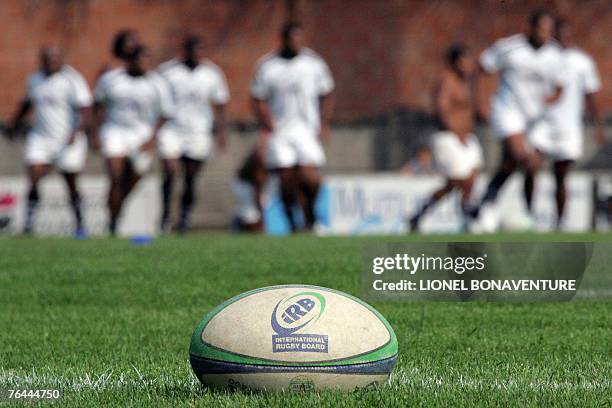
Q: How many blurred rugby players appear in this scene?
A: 7